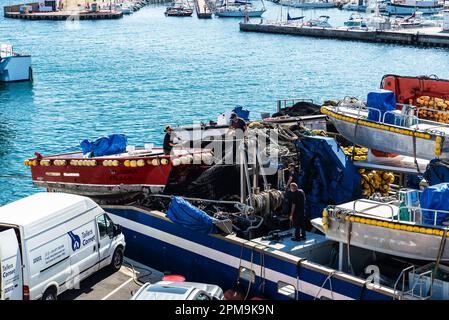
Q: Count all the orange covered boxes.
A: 0